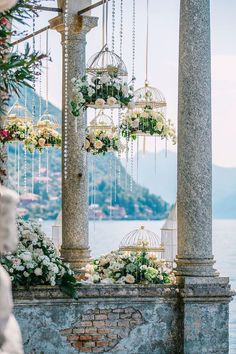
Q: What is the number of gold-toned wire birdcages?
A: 6